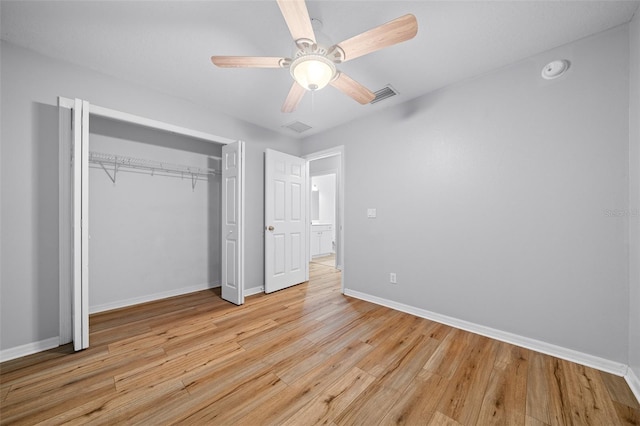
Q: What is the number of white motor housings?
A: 1